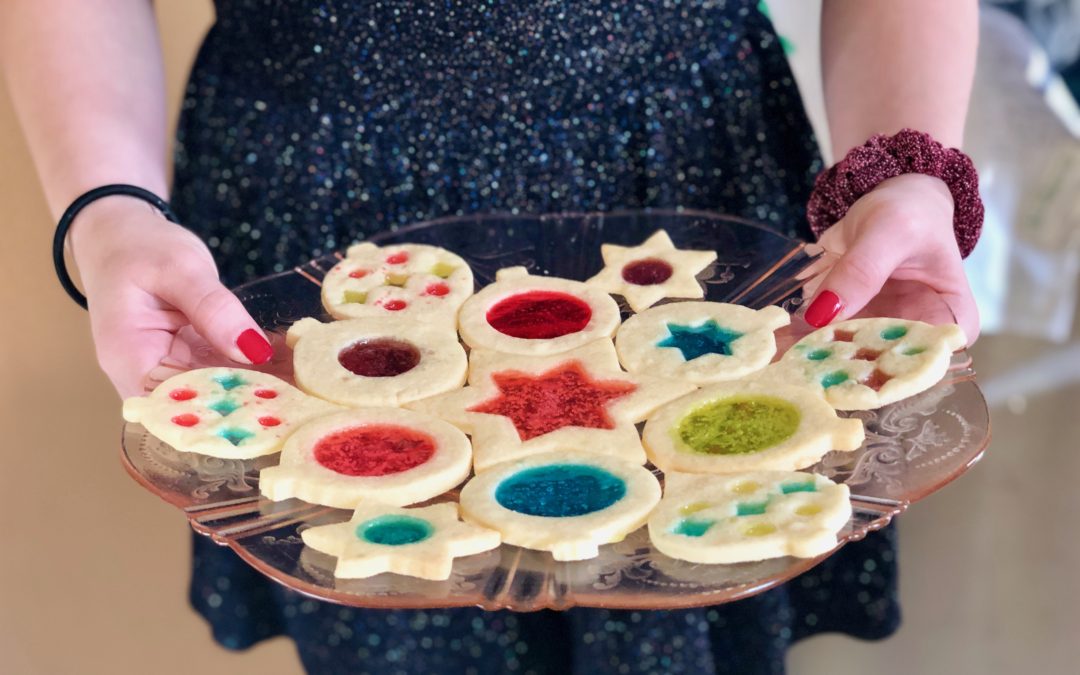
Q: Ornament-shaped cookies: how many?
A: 10